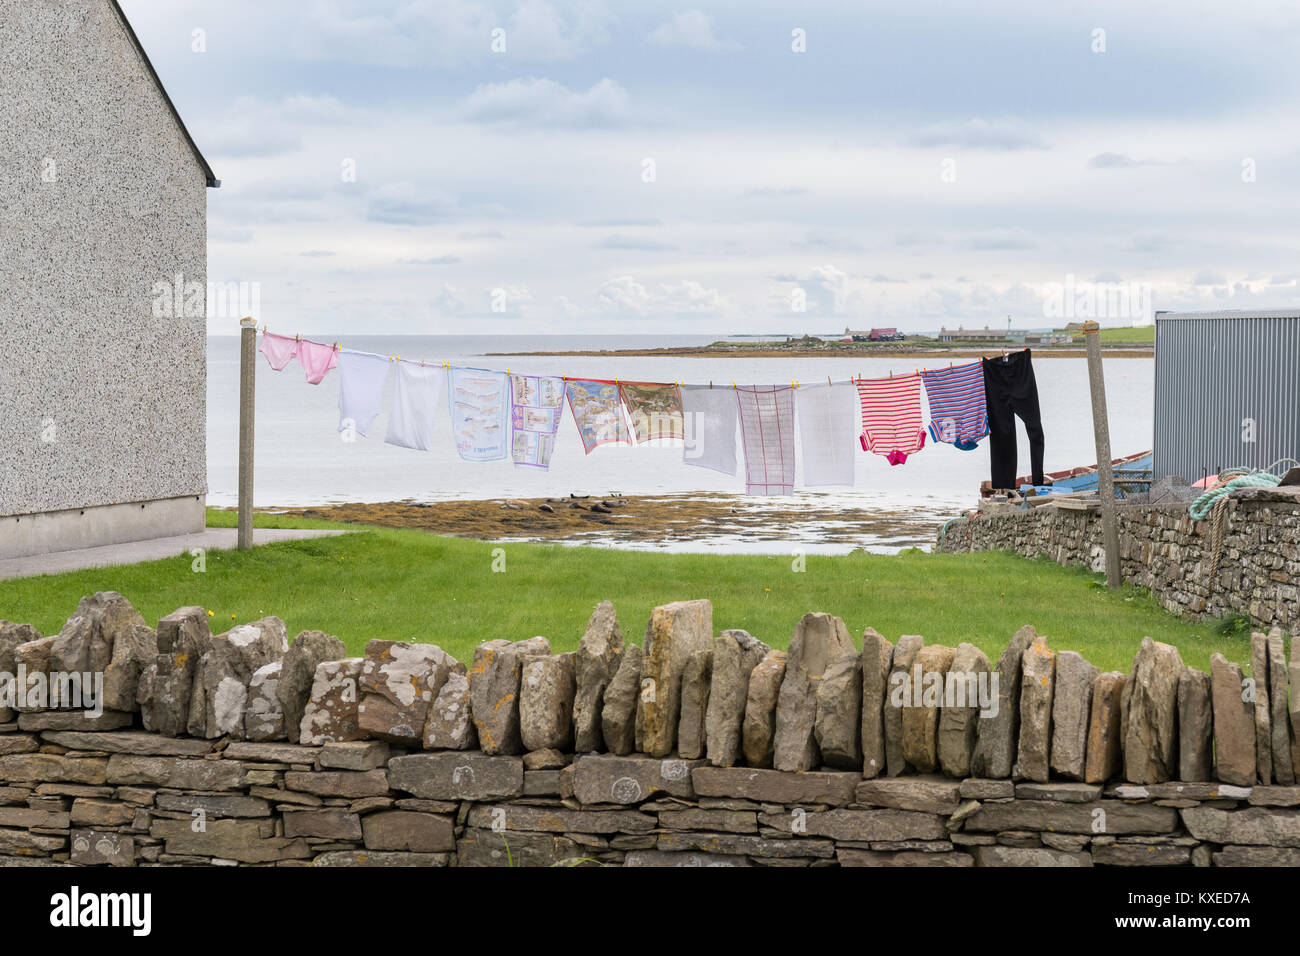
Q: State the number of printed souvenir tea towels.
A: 4